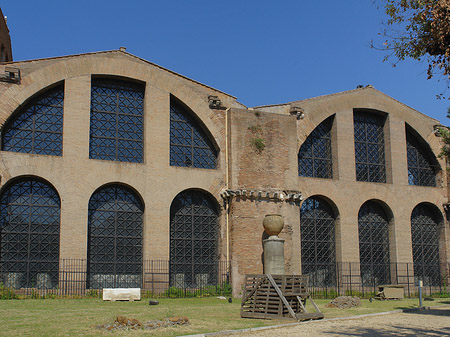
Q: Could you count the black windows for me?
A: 12